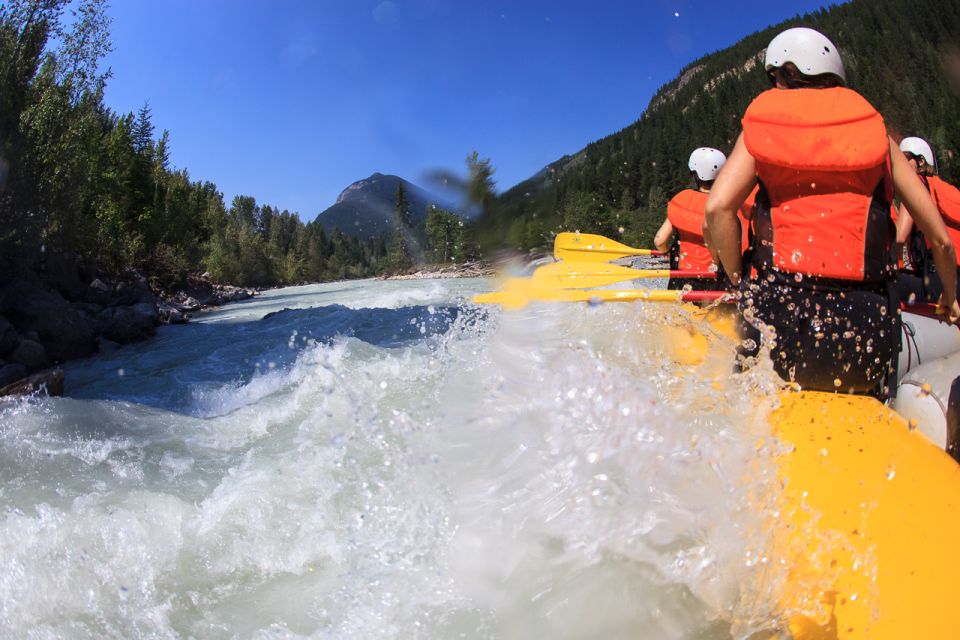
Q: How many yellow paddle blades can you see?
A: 3